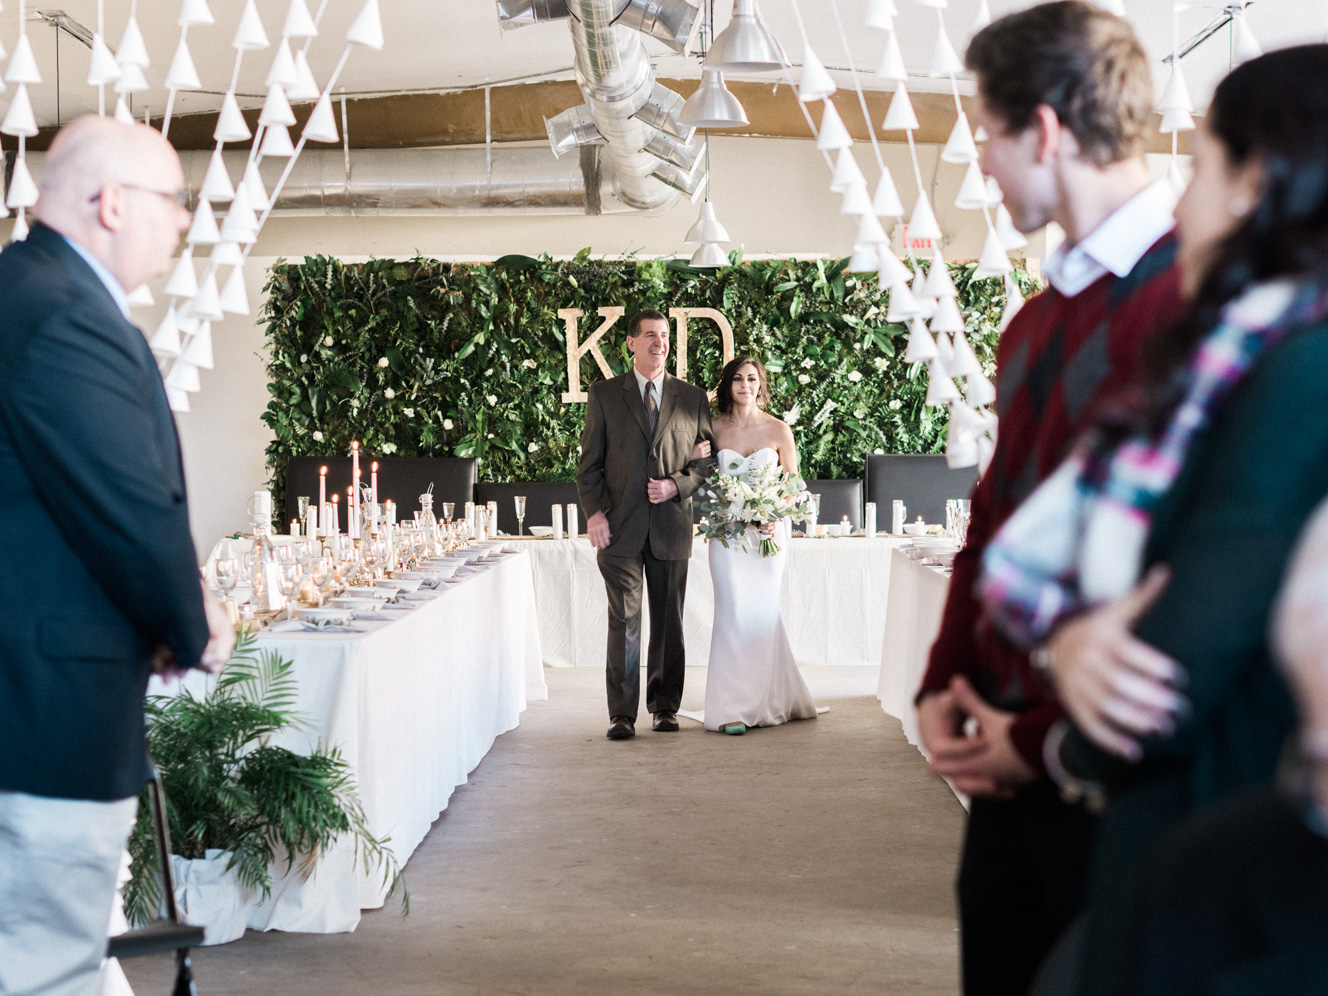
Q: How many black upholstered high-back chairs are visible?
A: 4